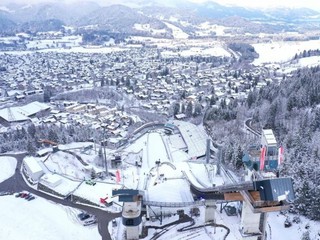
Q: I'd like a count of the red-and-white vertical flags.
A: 3